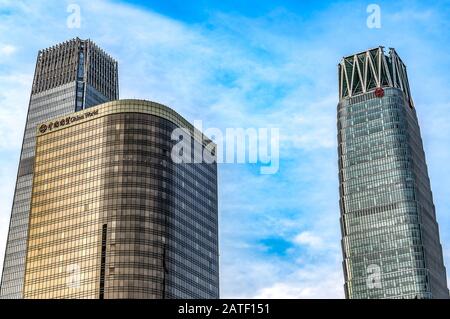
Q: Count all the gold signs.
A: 1